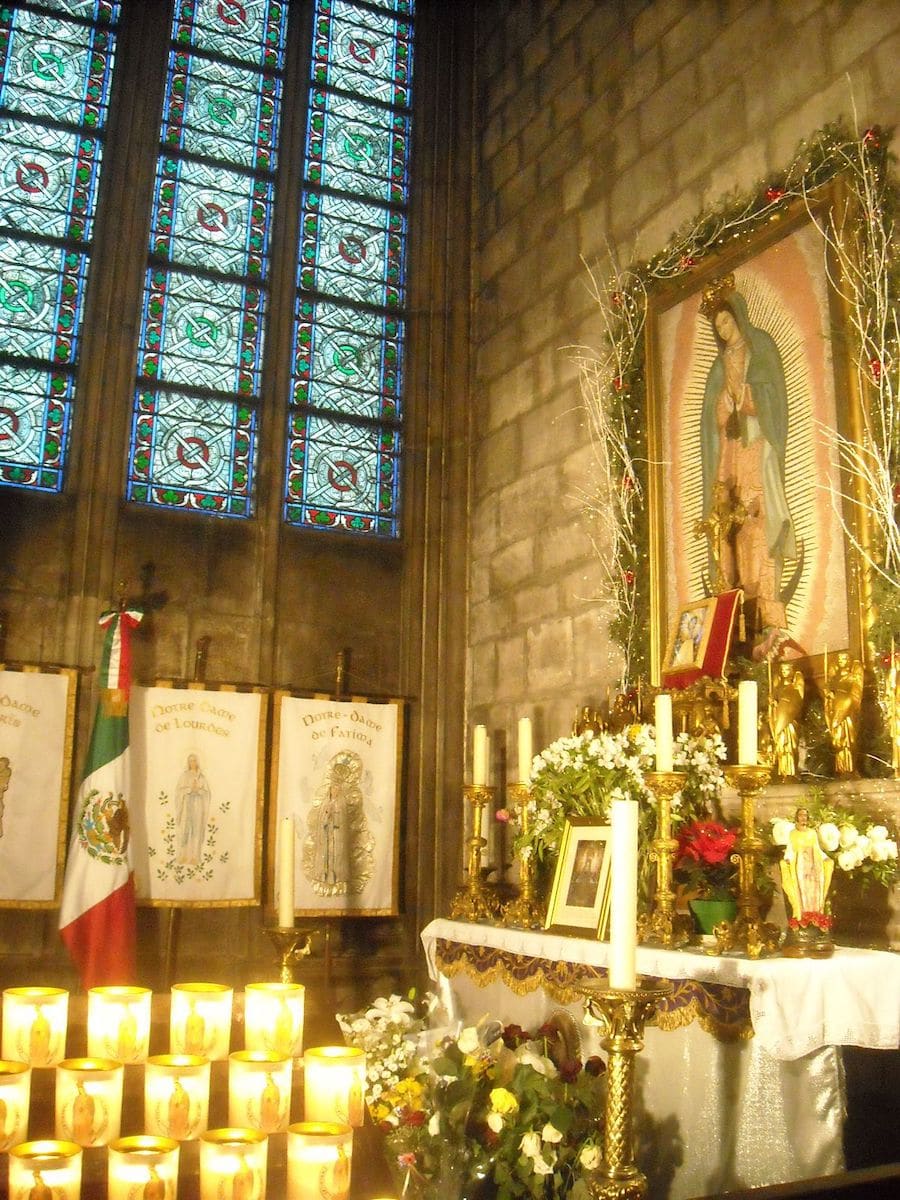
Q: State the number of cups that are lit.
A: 13